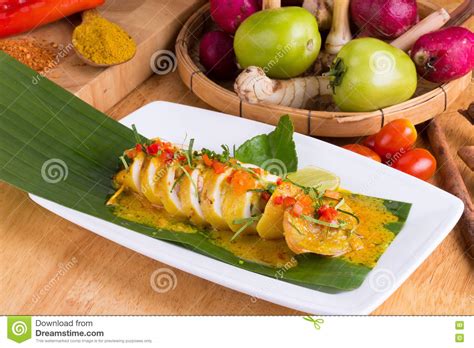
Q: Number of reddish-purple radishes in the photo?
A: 4